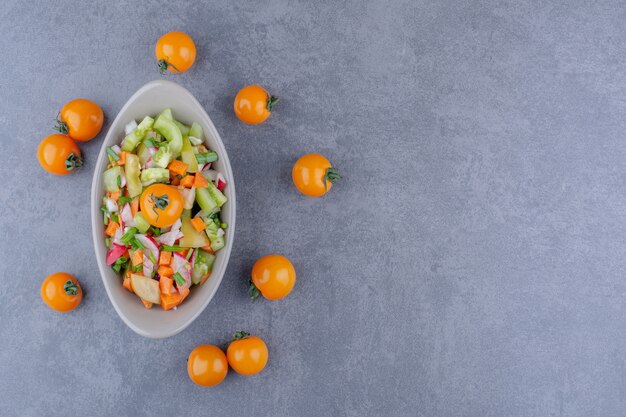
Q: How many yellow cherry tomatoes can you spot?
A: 10